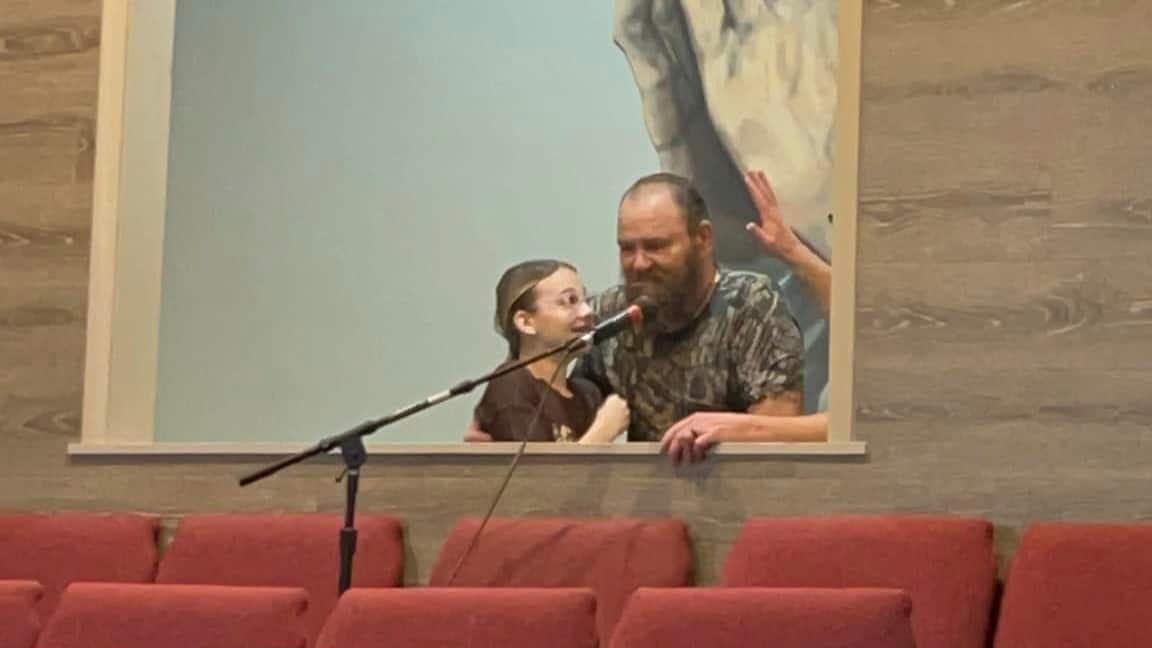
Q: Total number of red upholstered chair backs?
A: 9